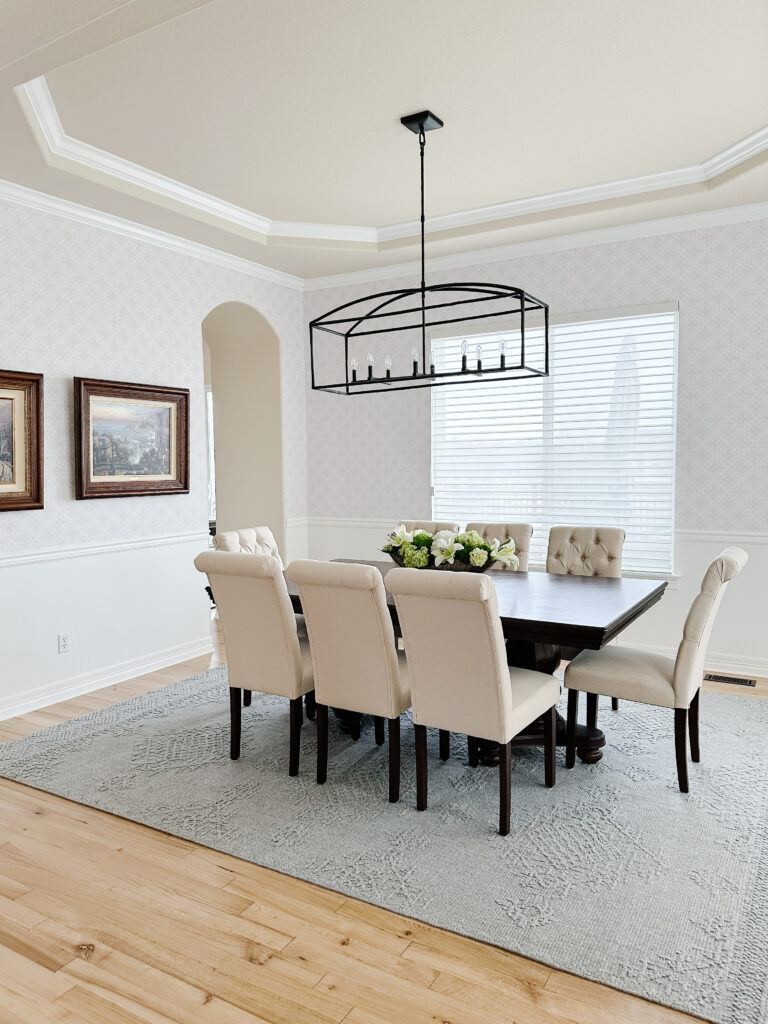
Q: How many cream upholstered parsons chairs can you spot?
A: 8